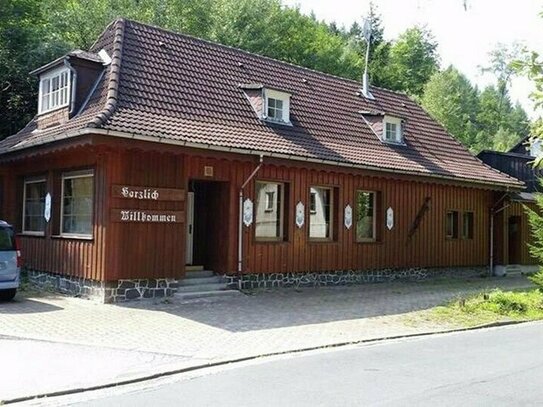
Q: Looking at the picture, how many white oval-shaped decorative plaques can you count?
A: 5